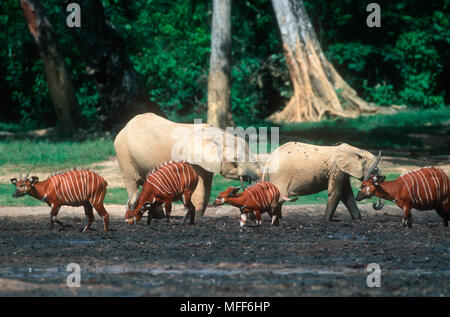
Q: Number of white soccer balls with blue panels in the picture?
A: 0